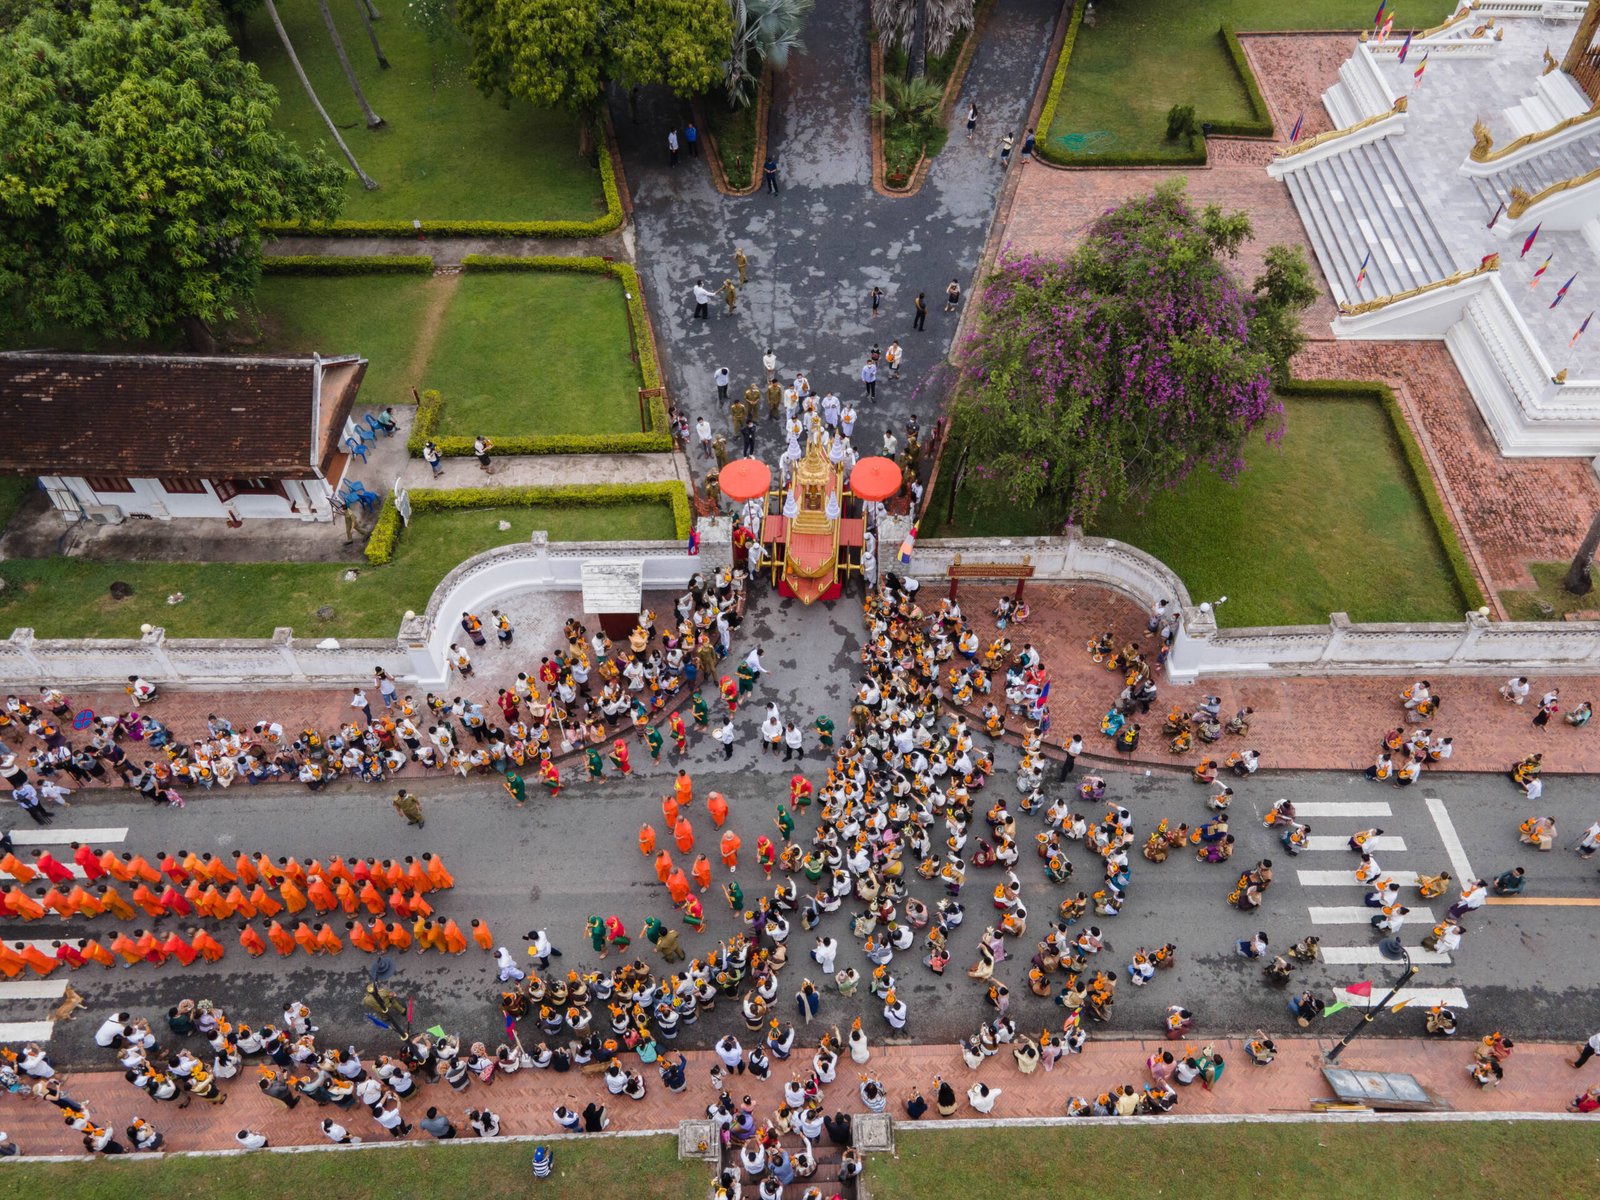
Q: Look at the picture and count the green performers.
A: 10